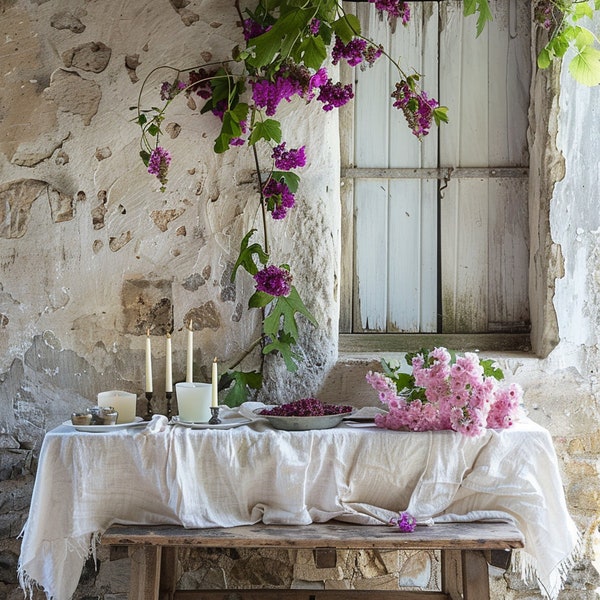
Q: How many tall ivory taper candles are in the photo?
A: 4